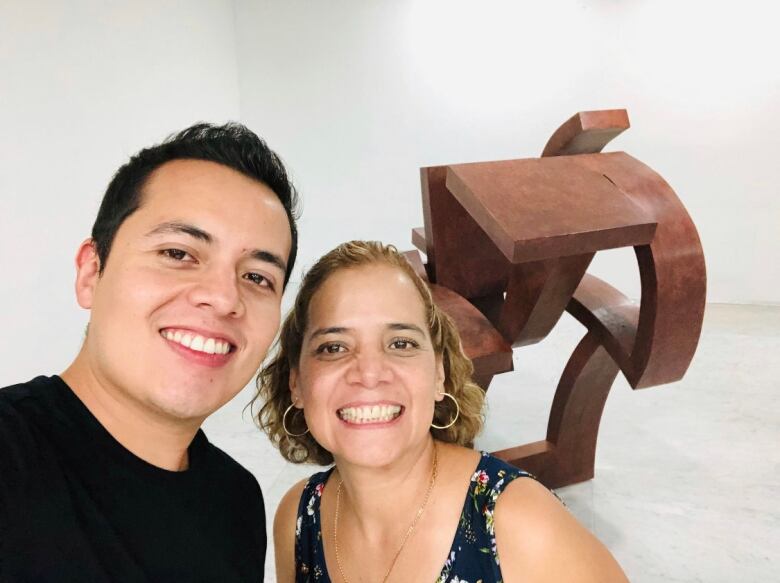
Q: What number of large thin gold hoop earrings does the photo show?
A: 2